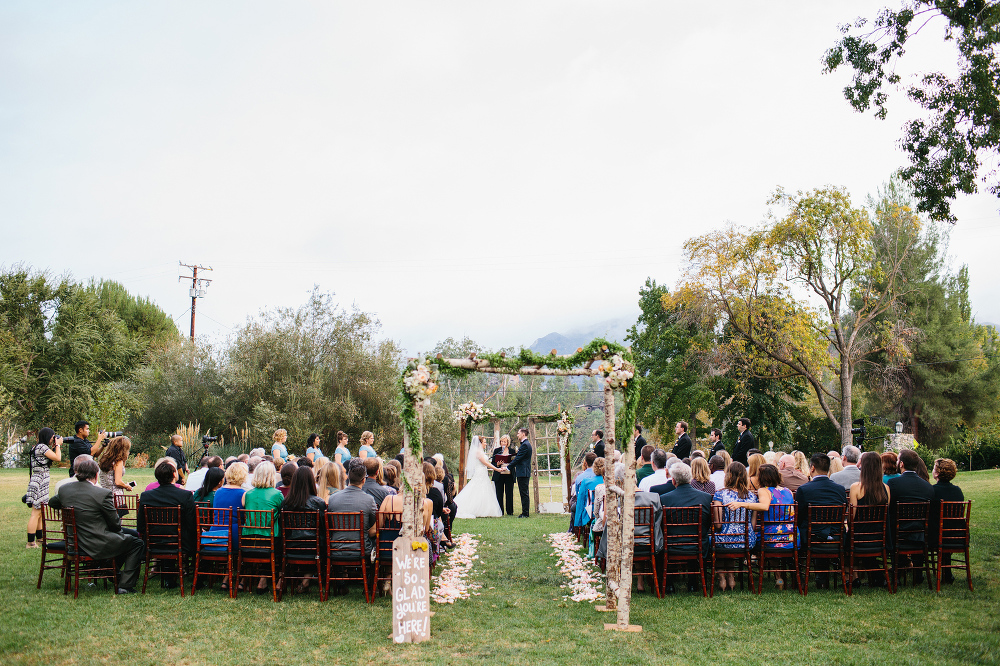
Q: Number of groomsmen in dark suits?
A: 5